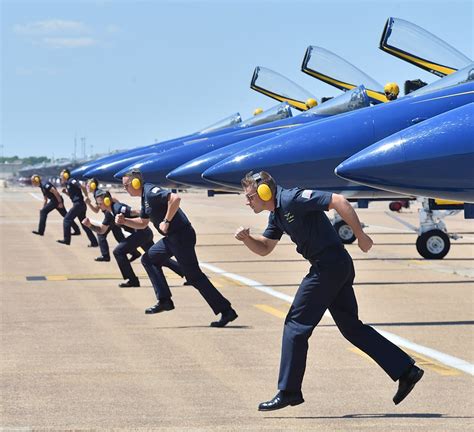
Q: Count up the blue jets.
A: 6